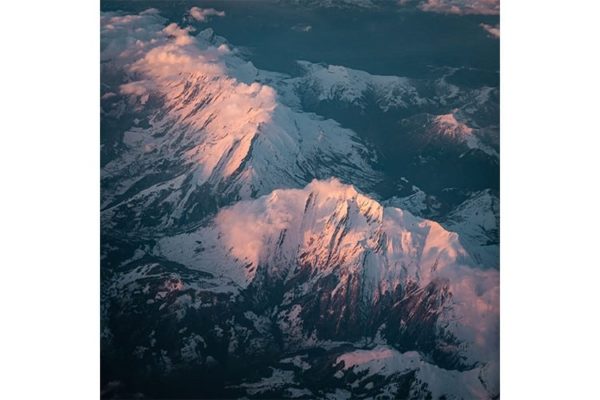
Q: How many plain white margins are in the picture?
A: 2